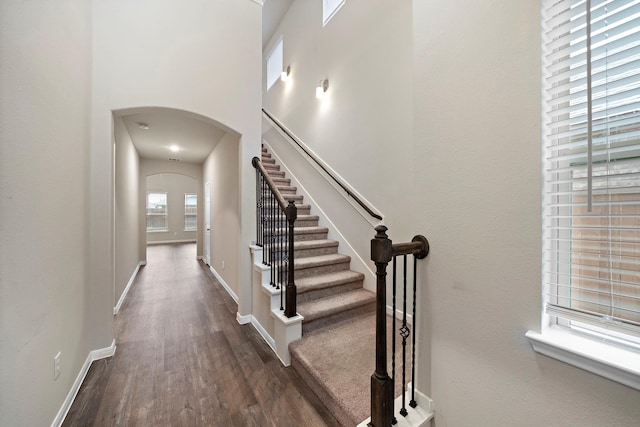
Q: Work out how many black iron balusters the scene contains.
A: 14